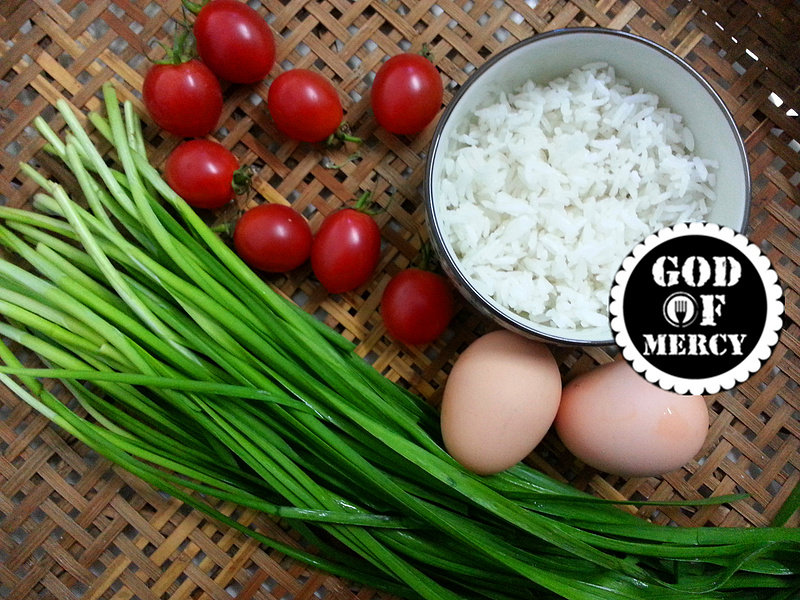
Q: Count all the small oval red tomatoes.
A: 8